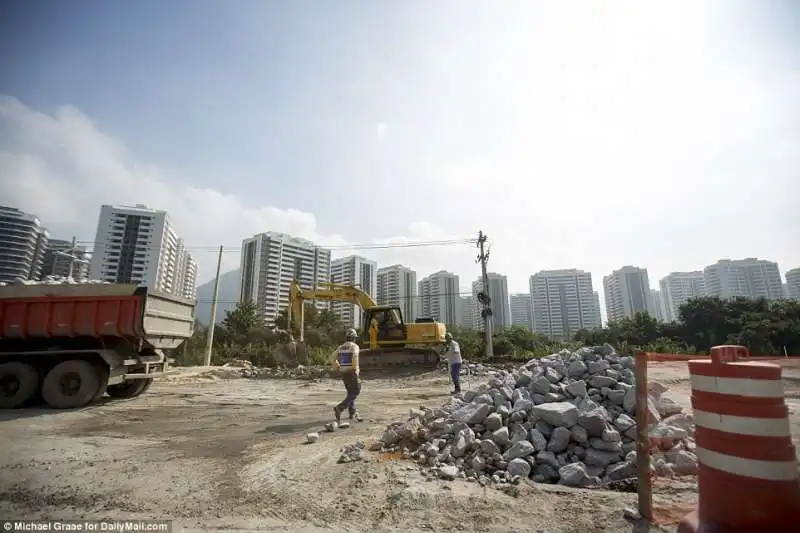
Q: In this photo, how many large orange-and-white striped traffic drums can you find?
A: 1